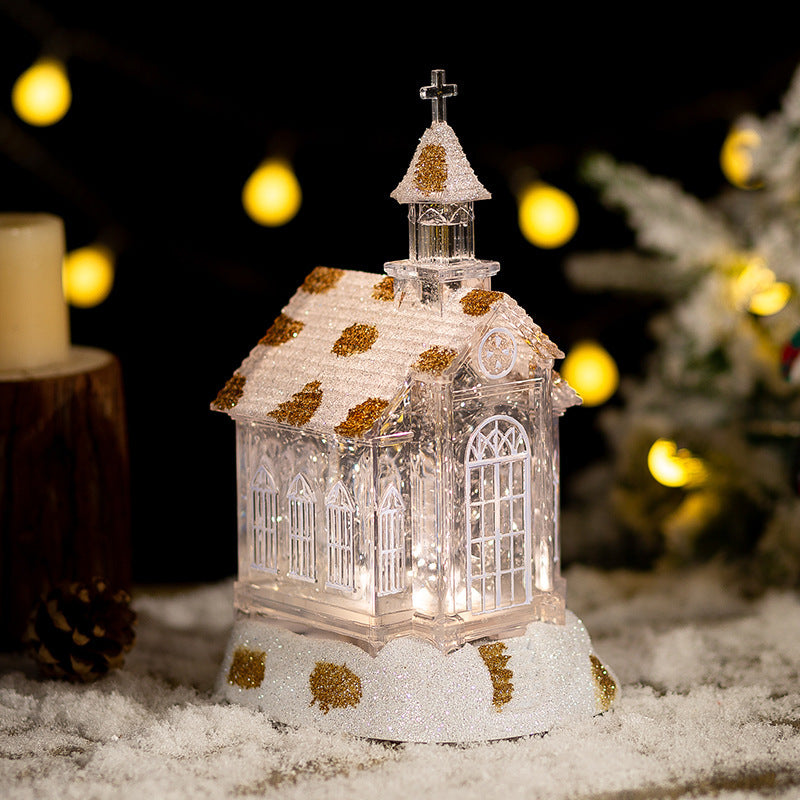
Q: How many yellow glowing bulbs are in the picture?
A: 8